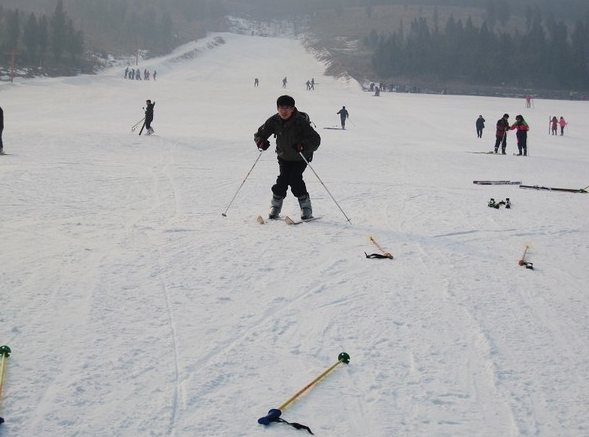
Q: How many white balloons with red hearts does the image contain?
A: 0